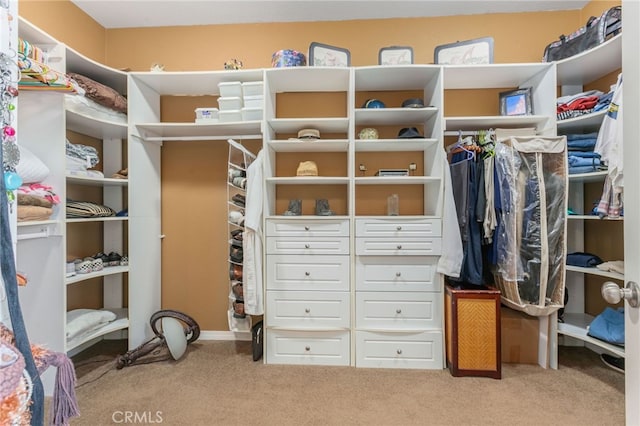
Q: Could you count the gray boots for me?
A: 2